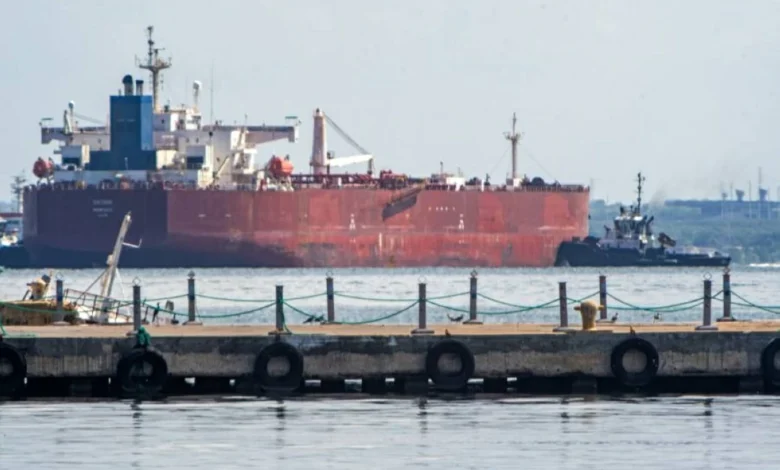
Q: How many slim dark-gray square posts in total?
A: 11